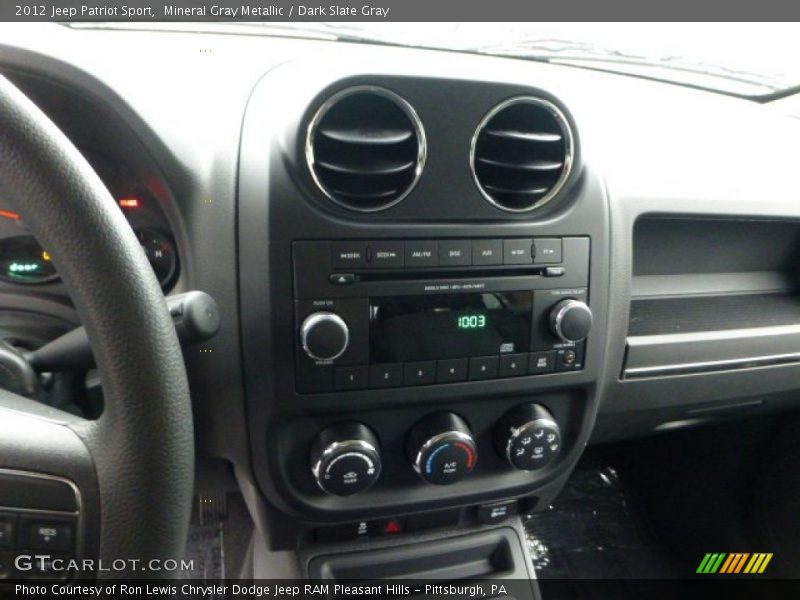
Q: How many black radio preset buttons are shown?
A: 6